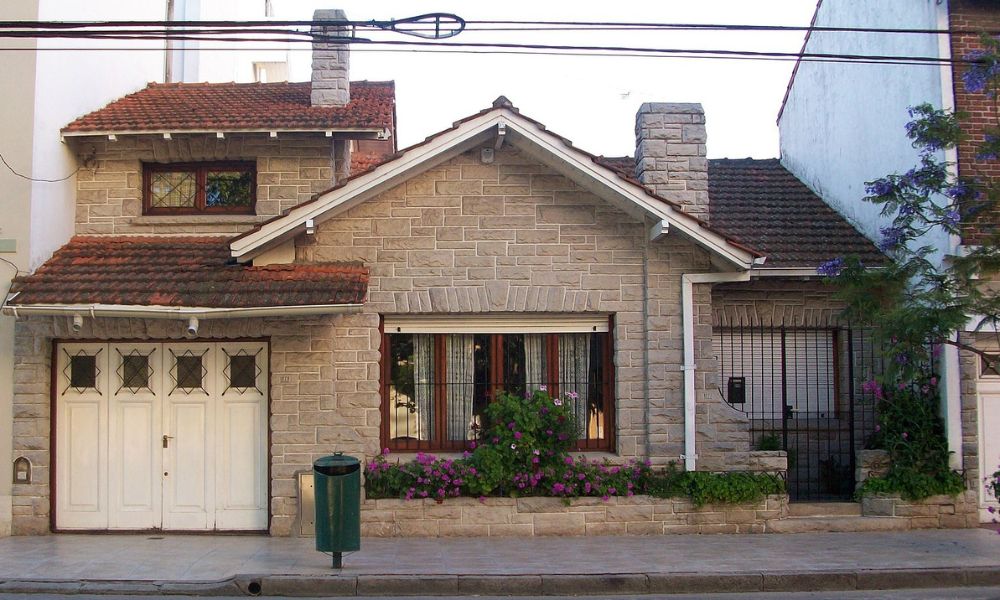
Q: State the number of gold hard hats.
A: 0